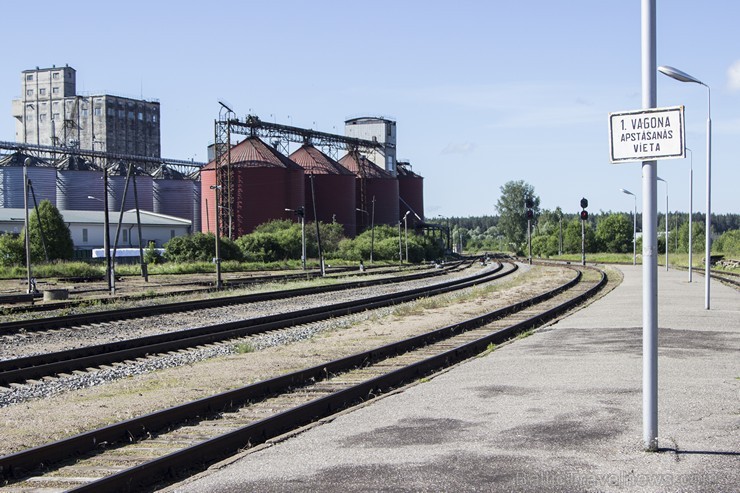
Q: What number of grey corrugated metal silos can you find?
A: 5